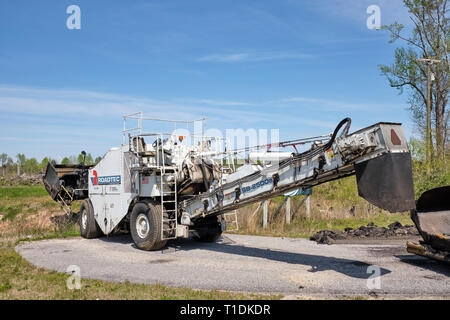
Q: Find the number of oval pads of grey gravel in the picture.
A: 1